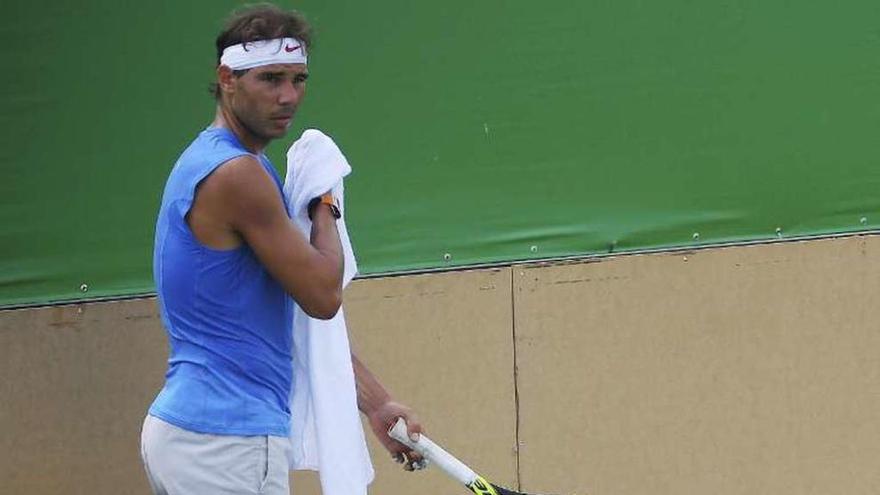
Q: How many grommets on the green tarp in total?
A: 6